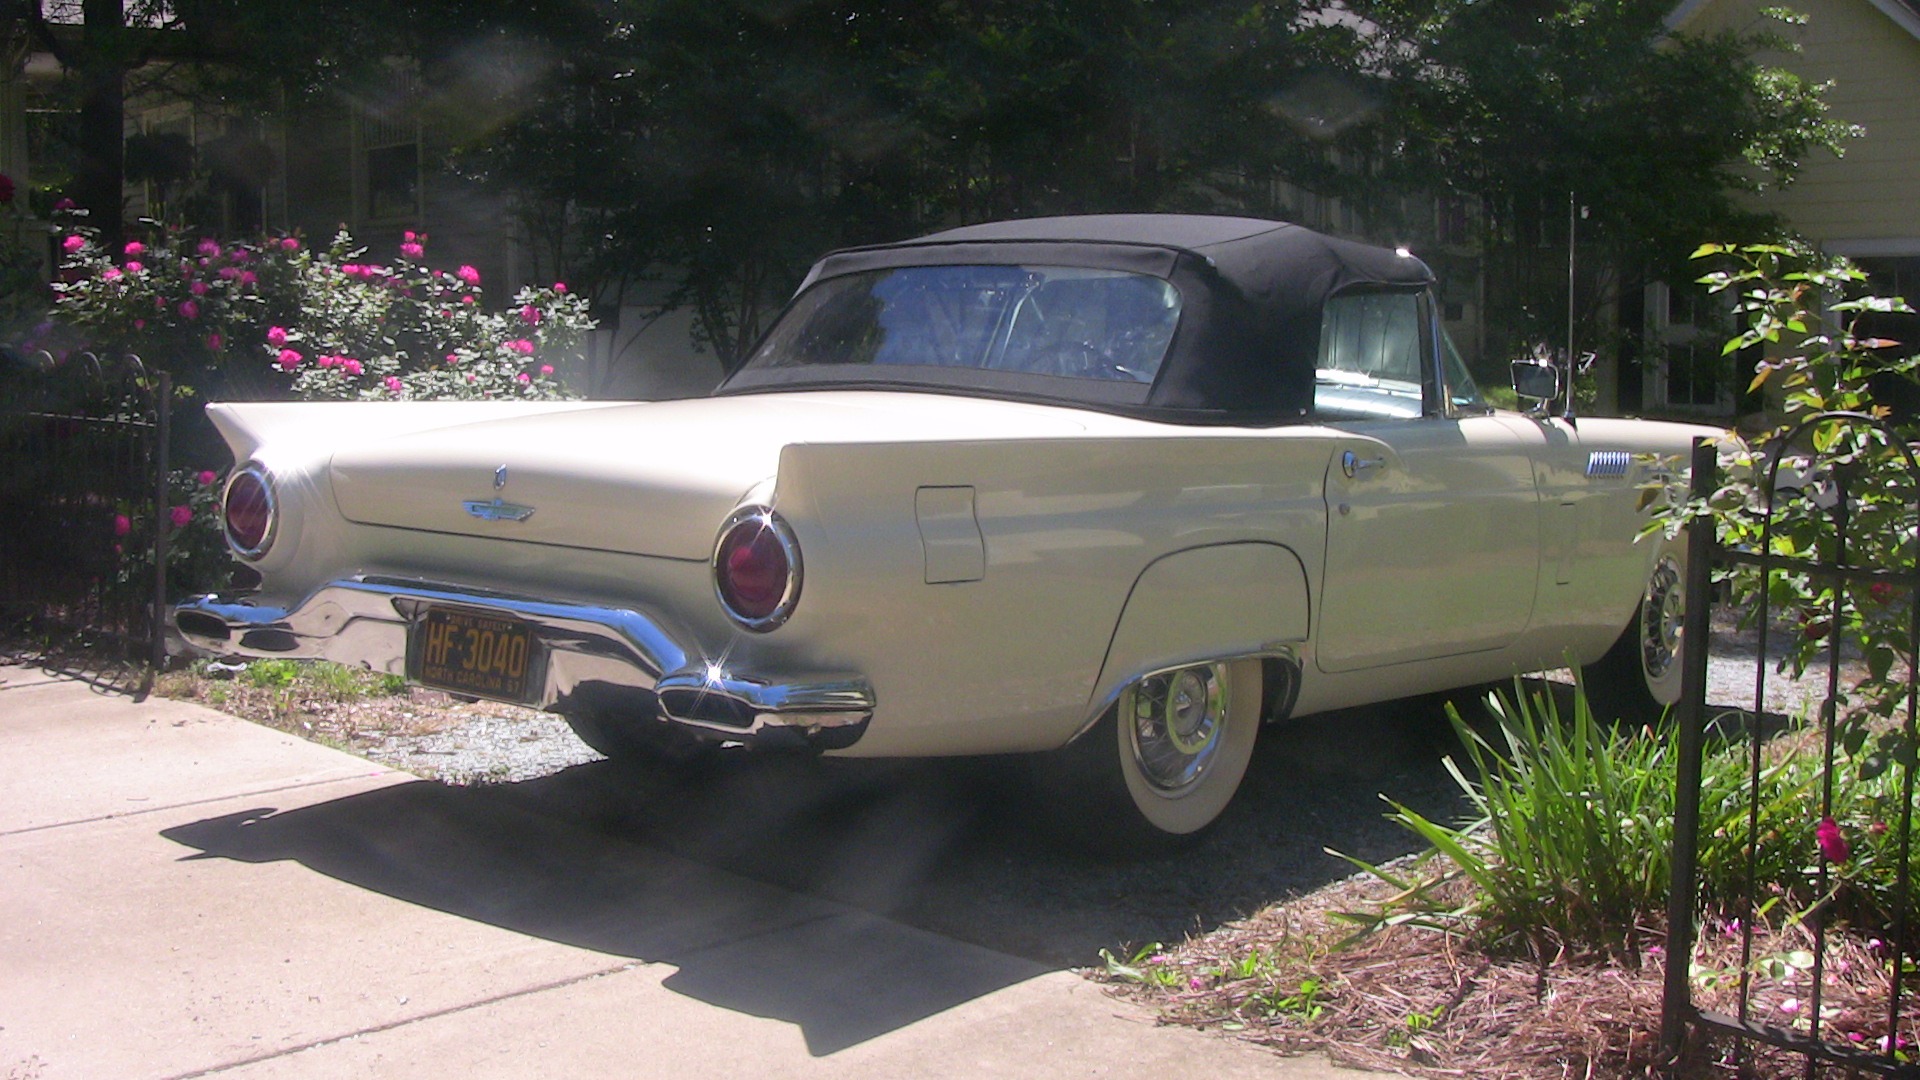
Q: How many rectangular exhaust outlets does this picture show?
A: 2